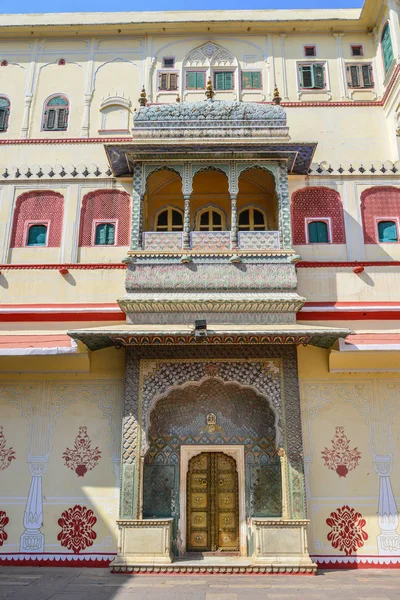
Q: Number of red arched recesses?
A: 4